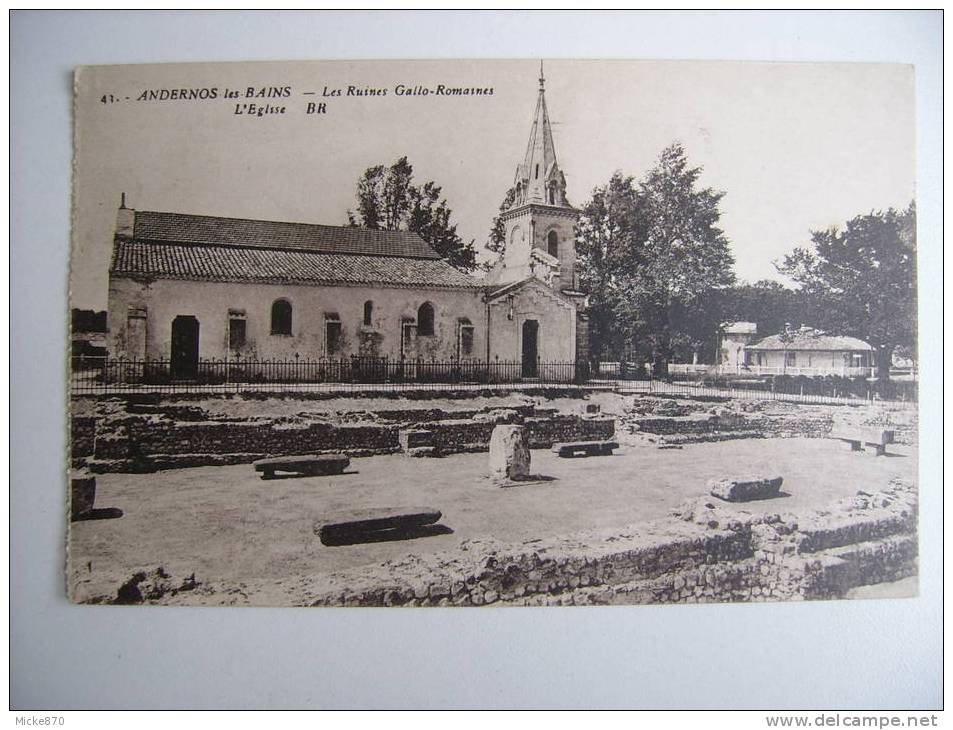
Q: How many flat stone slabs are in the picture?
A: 5